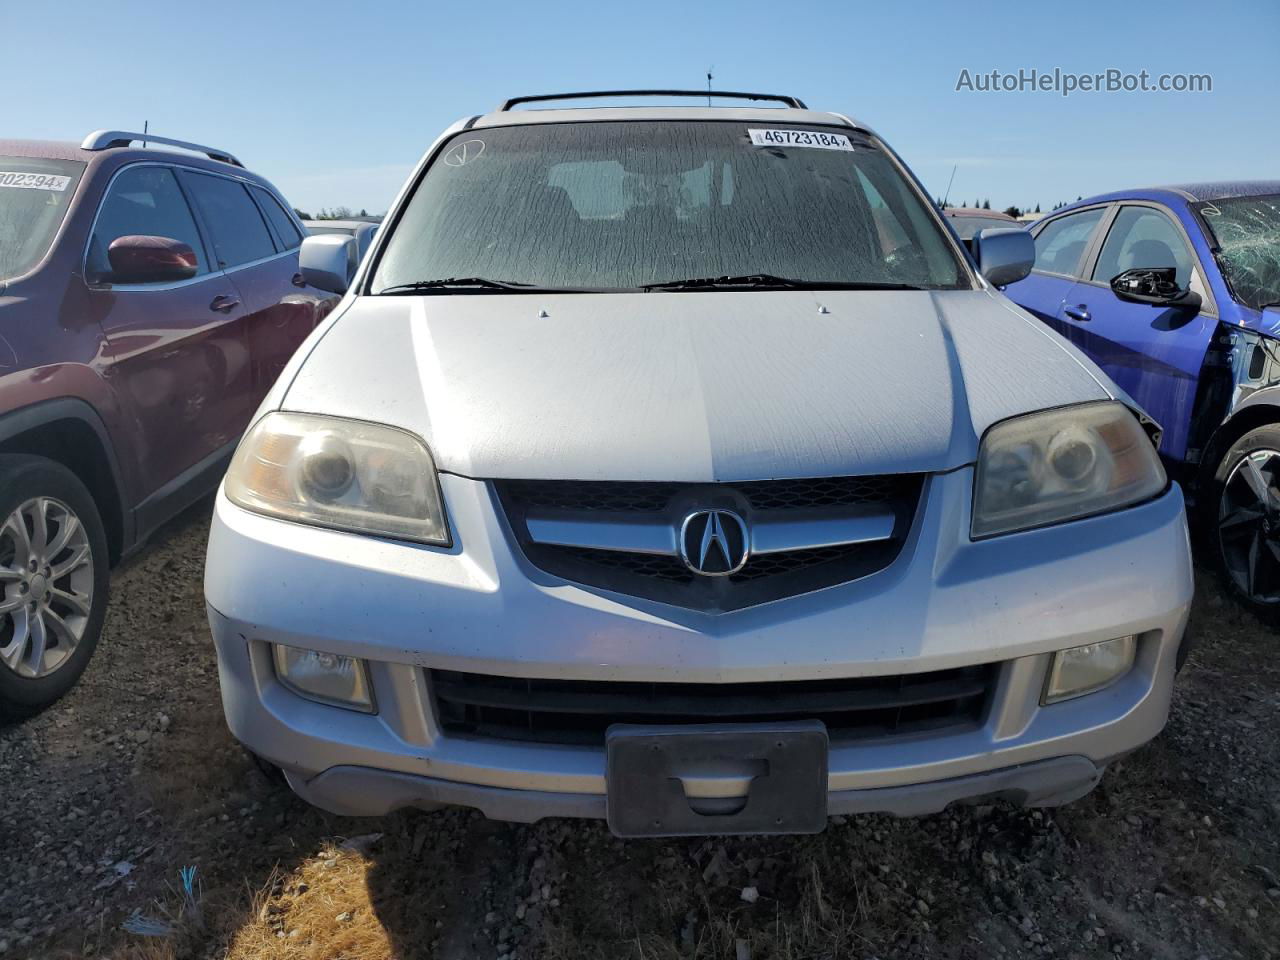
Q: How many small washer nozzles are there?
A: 2